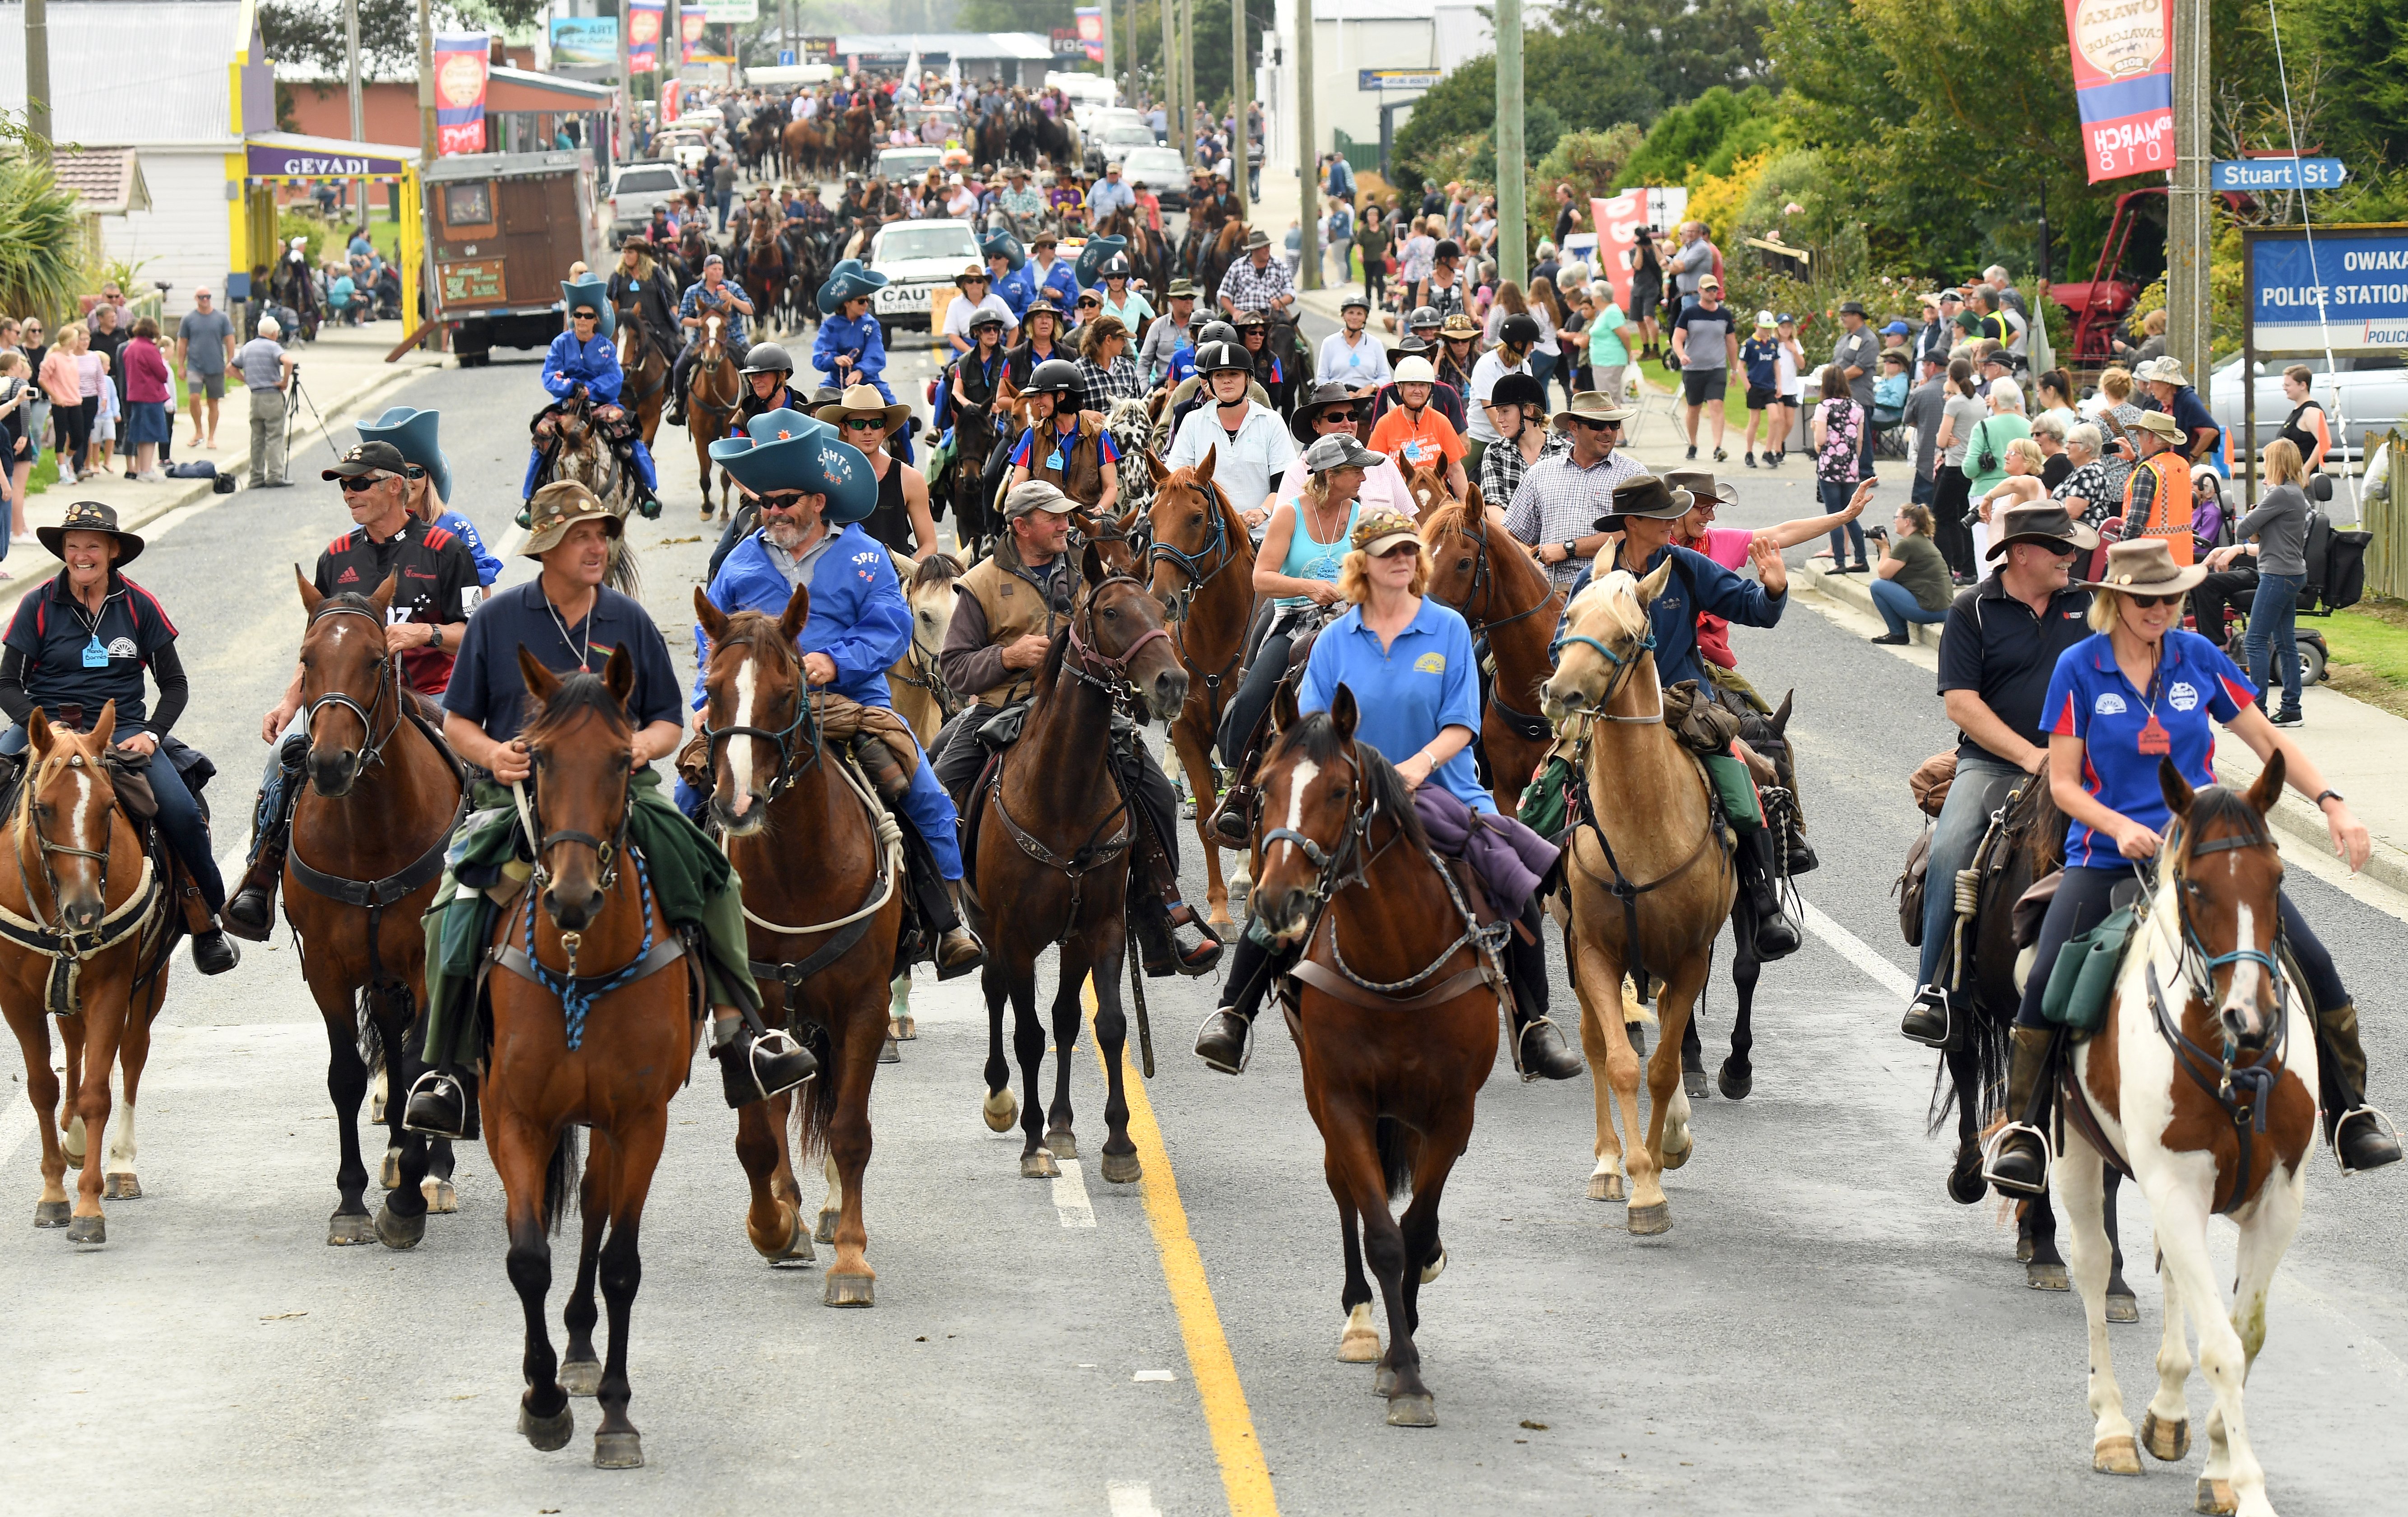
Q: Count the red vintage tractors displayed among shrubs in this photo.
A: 1